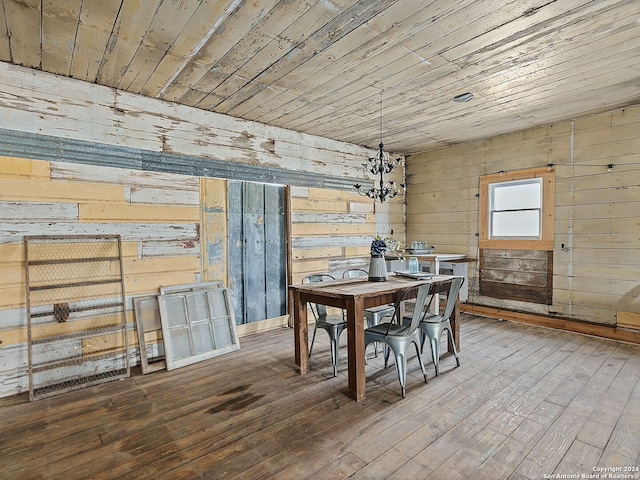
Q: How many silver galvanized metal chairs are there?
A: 4